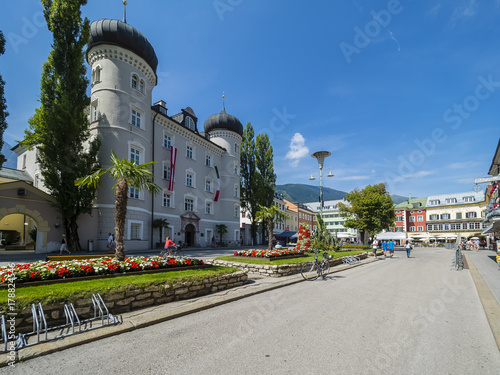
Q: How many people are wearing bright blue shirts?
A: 2